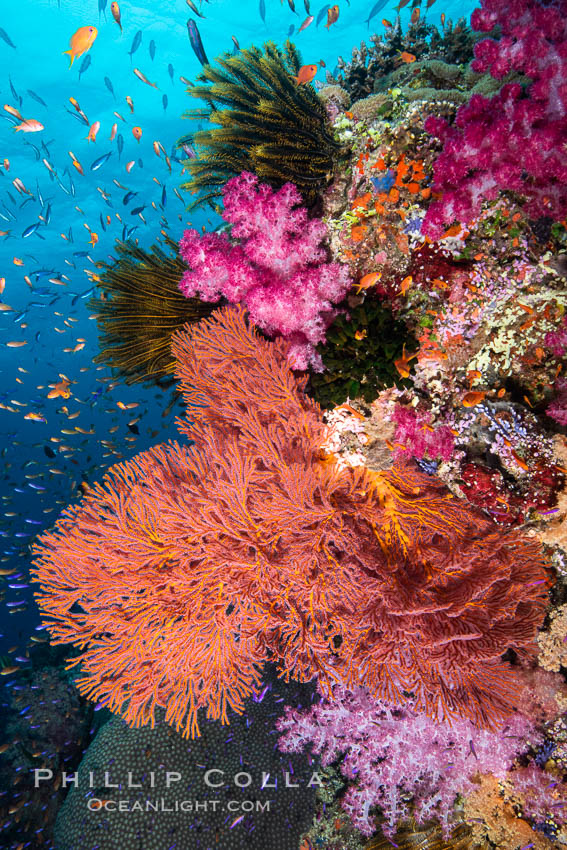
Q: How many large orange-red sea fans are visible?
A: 1